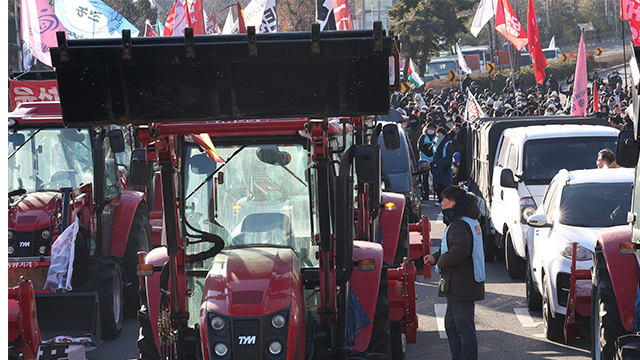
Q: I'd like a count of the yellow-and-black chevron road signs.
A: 5